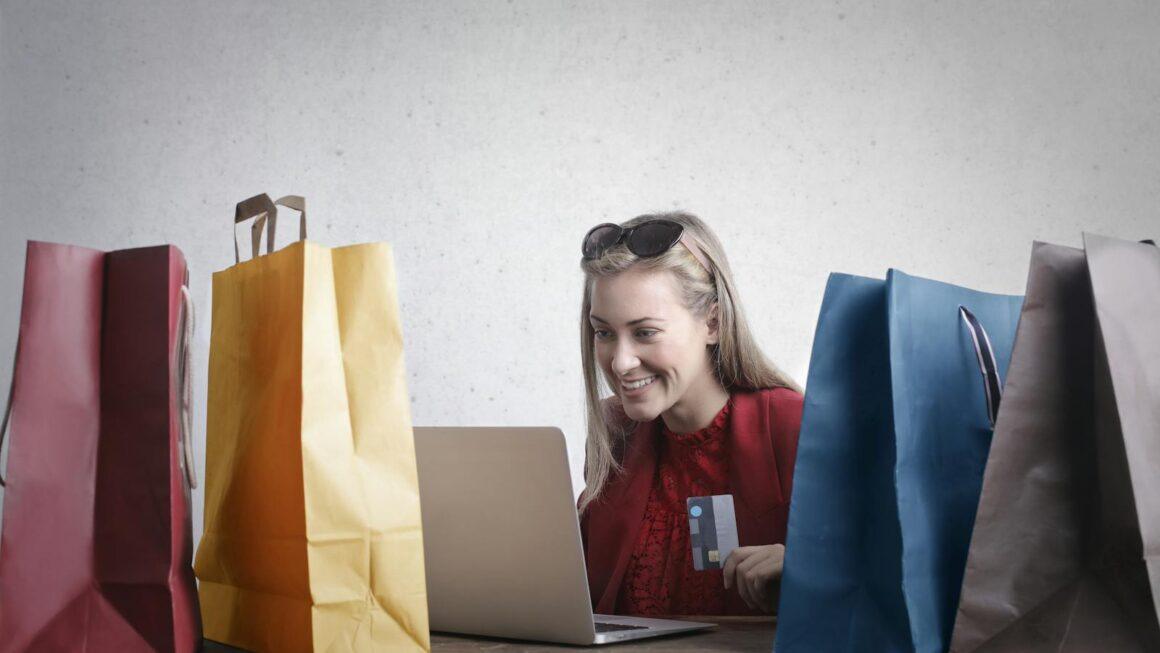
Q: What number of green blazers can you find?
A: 0